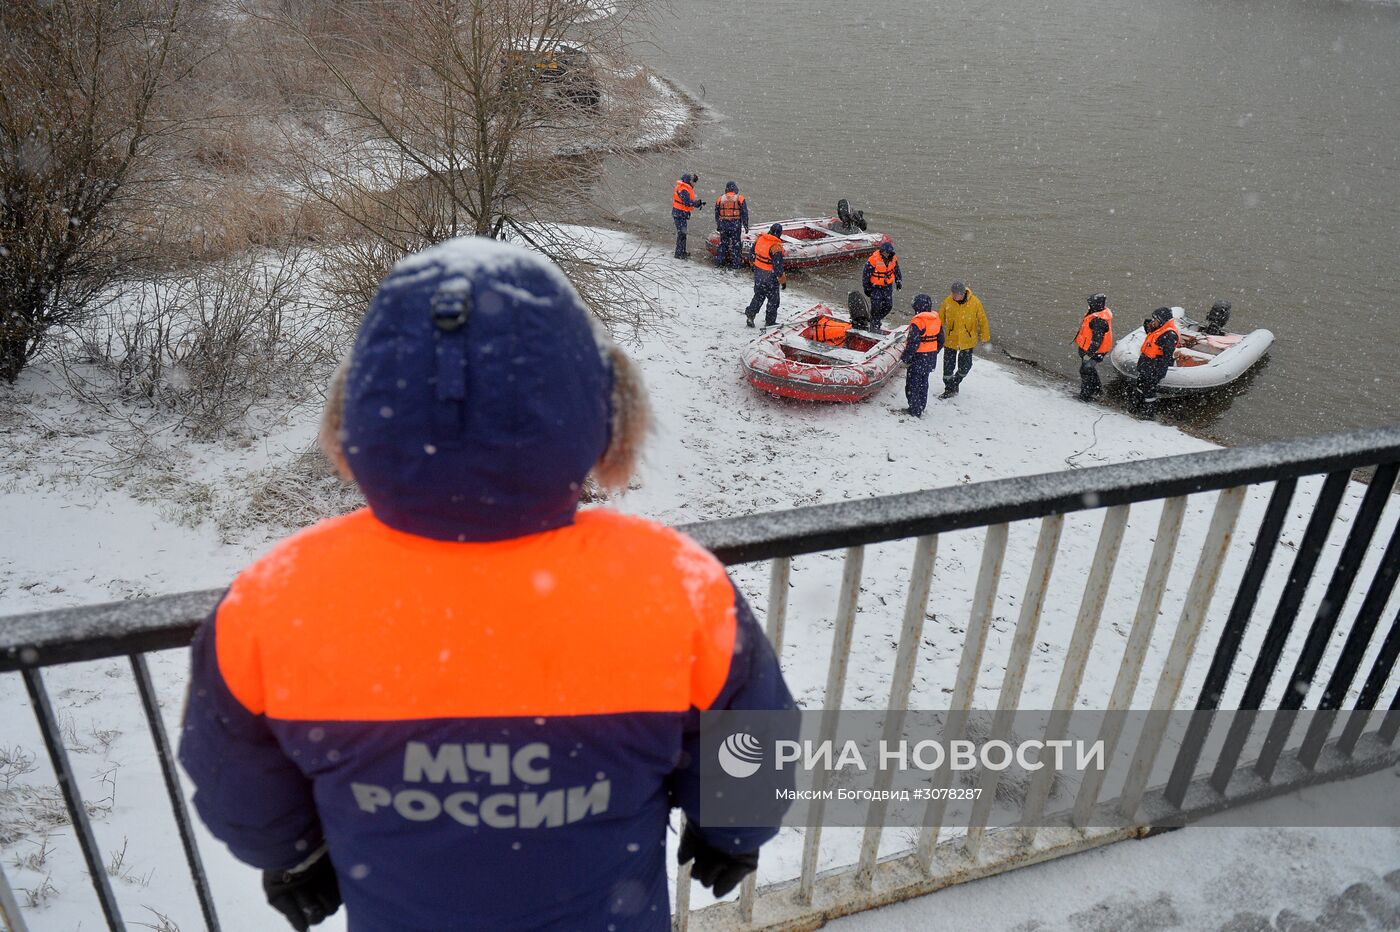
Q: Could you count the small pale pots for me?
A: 0